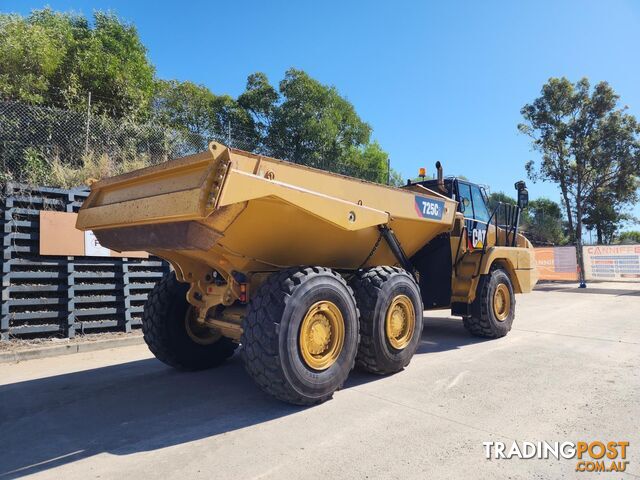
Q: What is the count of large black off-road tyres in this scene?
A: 4